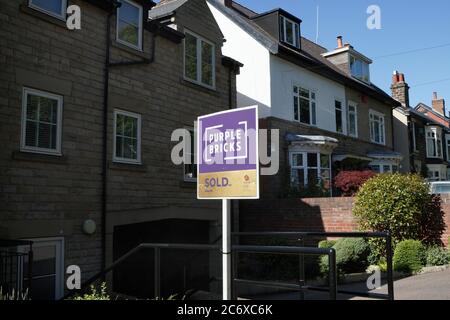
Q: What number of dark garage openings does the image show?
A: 1